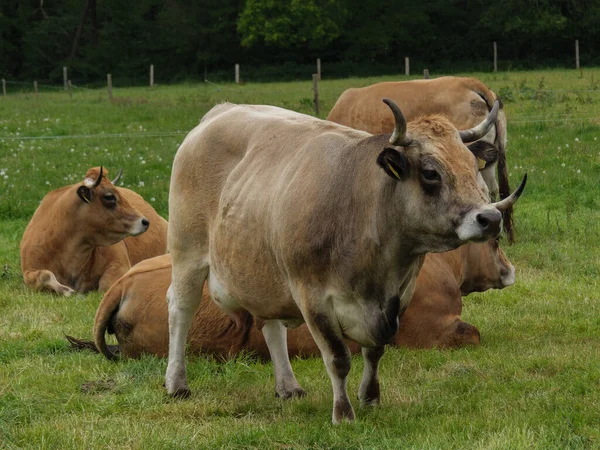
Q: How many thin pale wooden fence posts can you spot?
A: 13